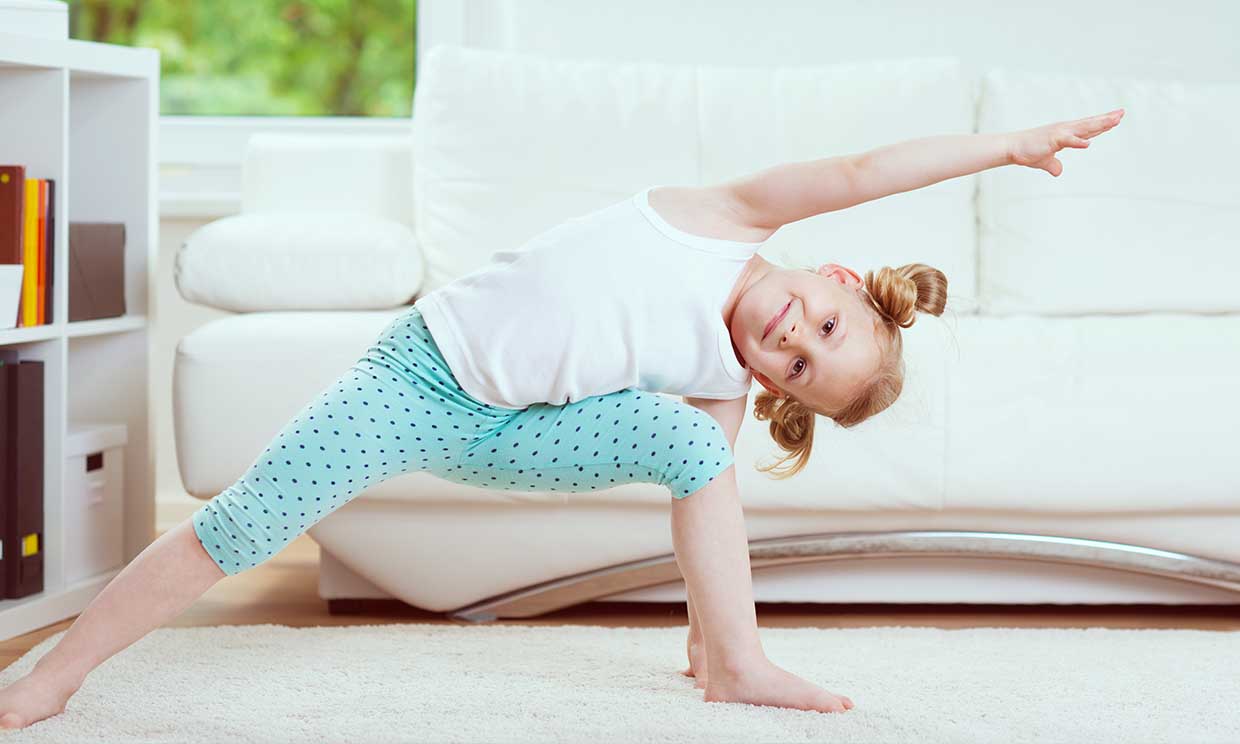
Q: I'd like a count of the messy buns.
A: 2